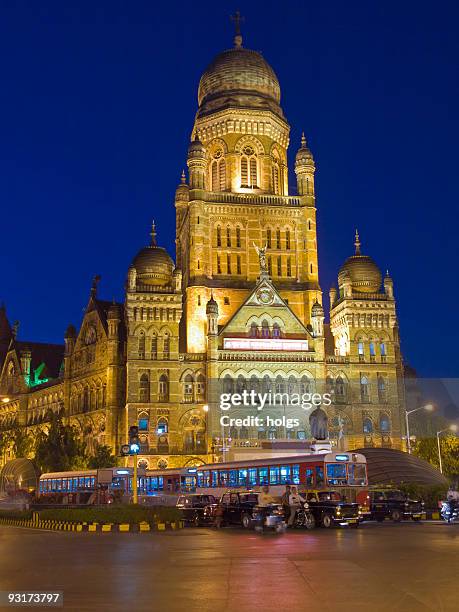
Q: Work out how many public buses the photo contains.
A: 3